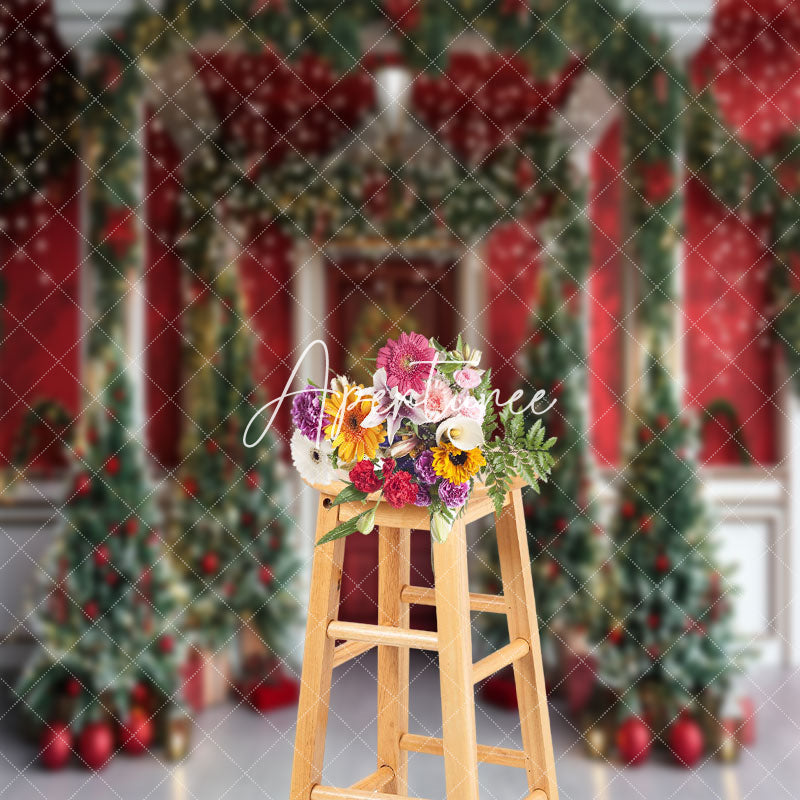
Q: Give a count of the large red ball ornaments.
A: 5